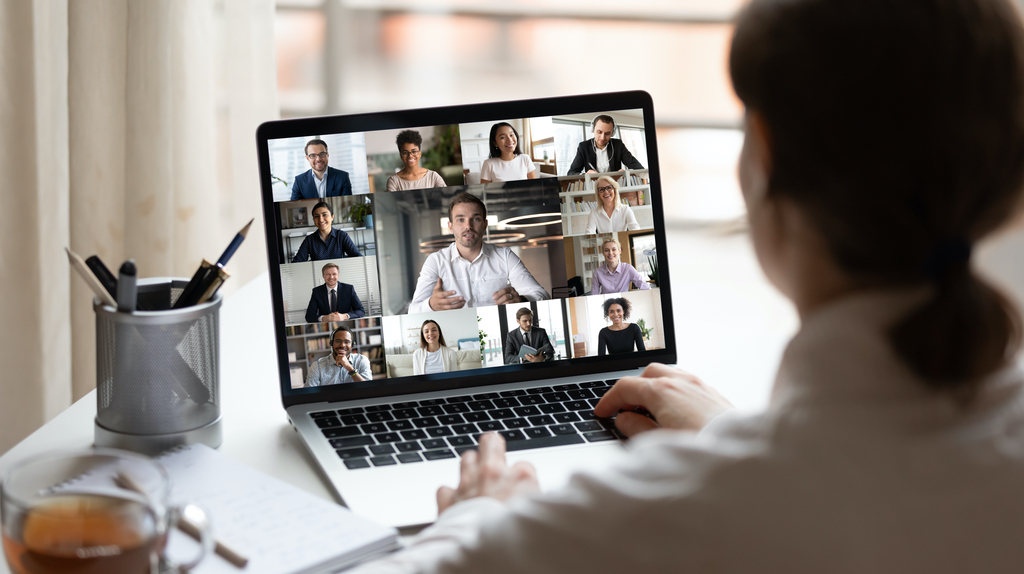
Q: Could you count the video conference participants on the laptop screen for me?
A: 13